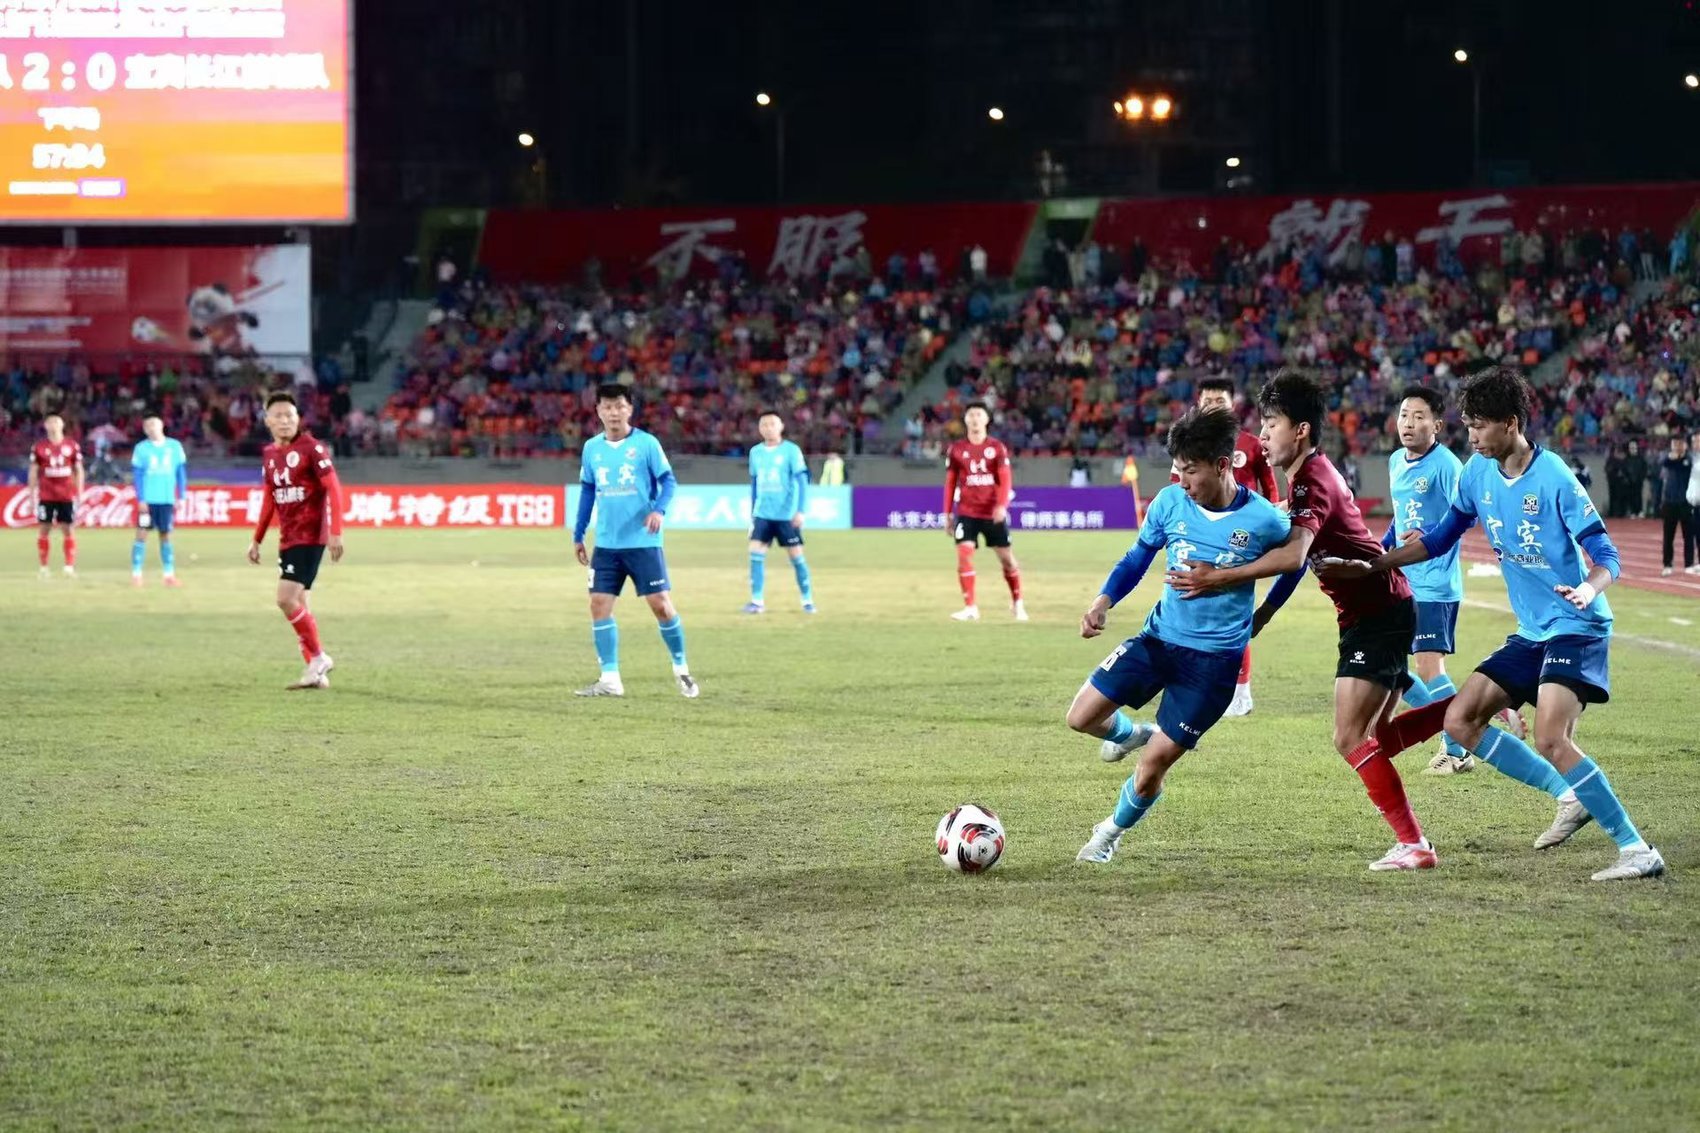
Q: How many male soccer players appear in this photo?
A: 11